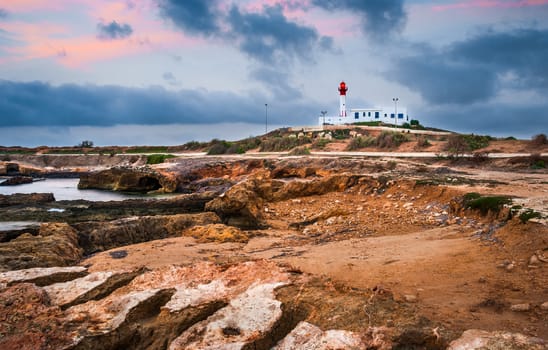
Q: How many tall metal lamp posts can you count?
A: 3